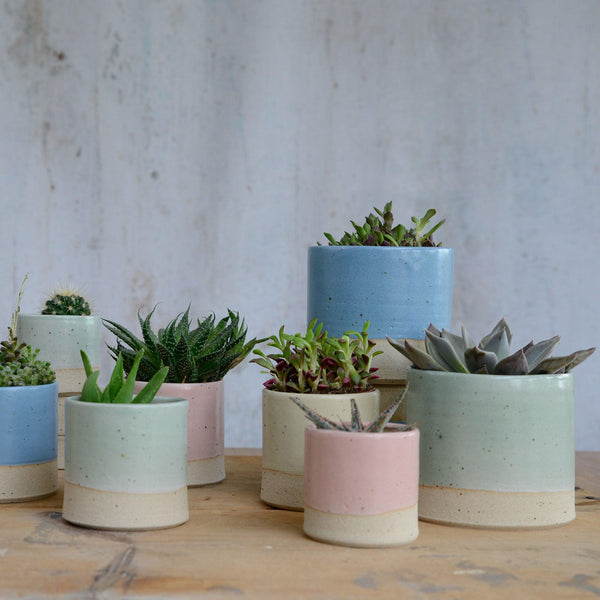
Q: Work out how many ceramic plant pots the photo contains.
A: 8